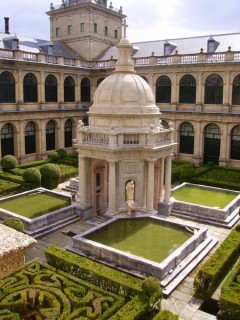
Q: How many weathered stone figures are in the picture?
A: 1